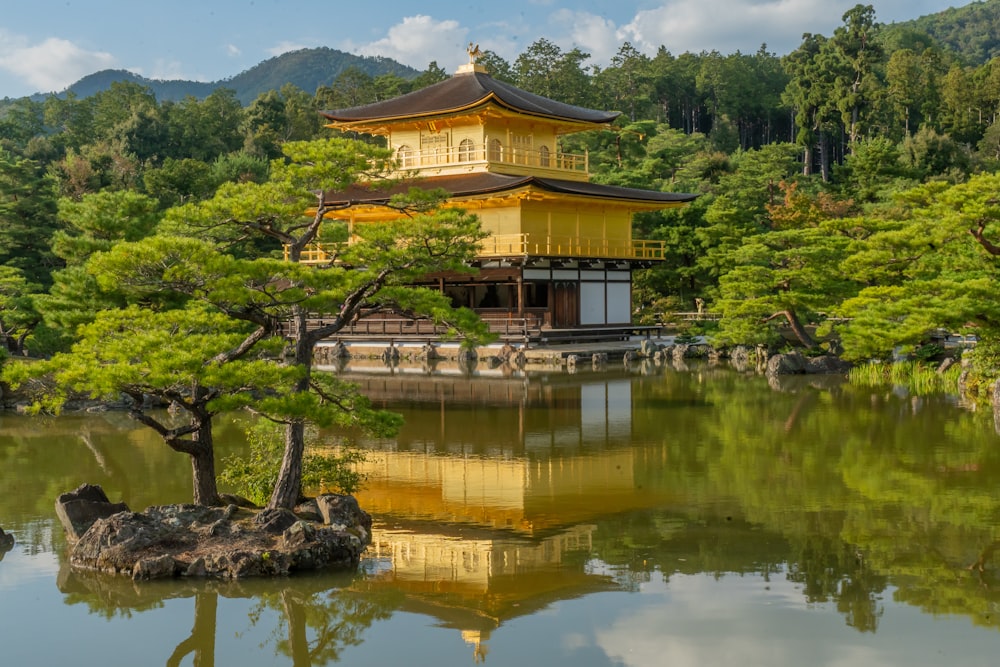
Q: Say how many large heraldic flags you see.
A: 0